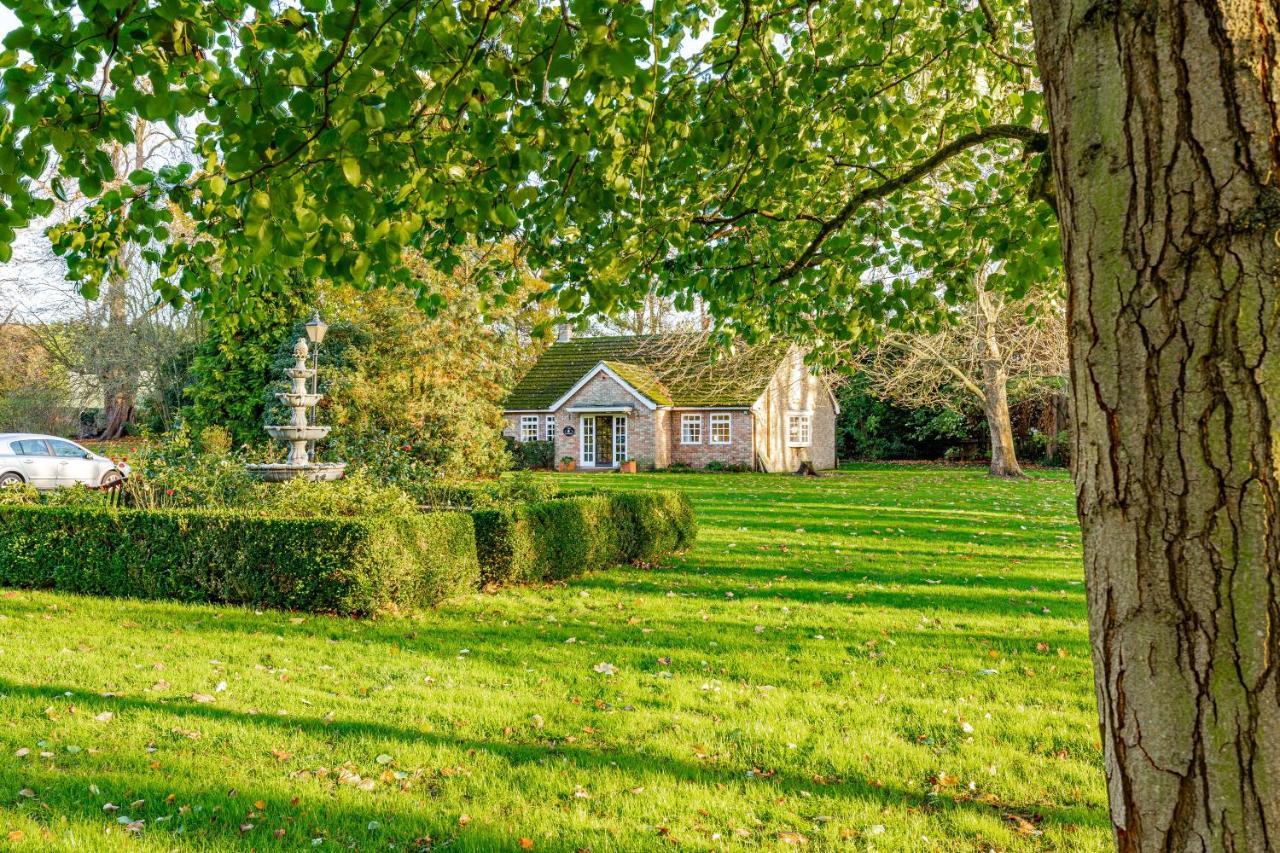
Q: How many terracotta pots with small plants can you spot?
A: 2